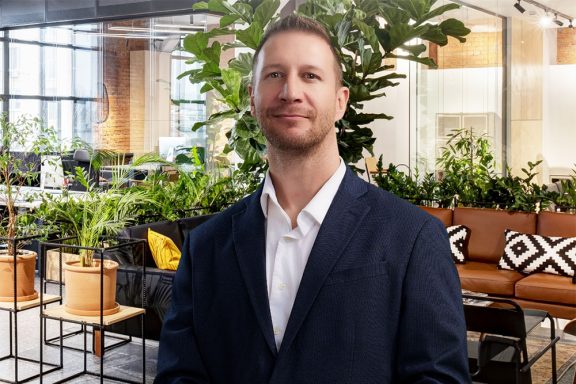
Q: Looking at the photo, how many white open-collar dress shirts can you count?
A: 1